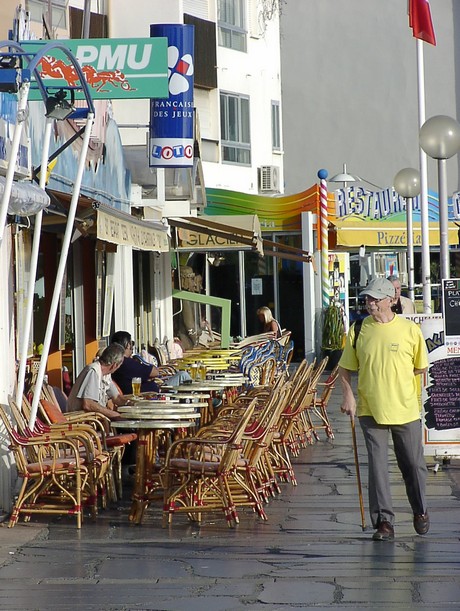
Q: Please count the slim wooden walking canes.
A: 1